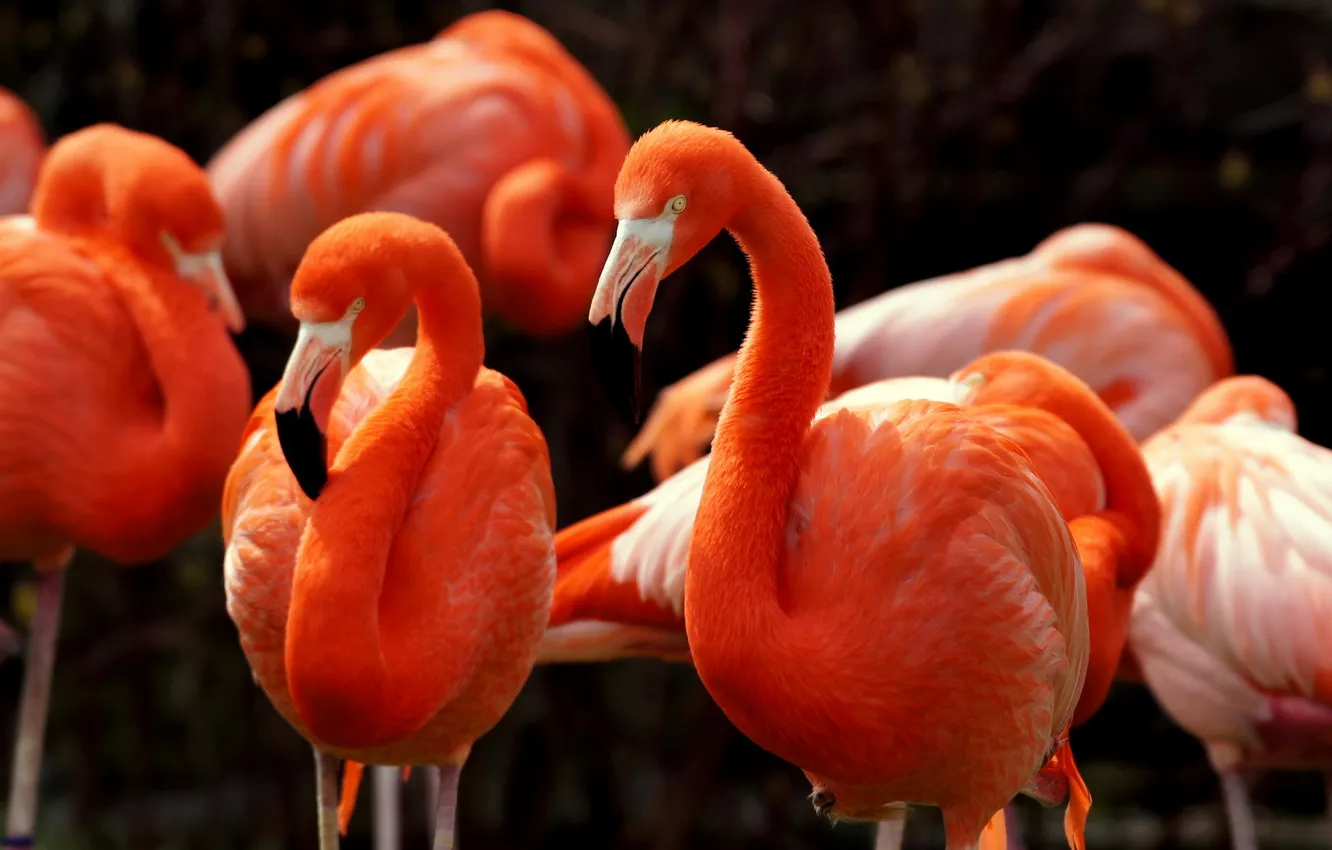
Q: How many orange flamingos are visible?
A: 8